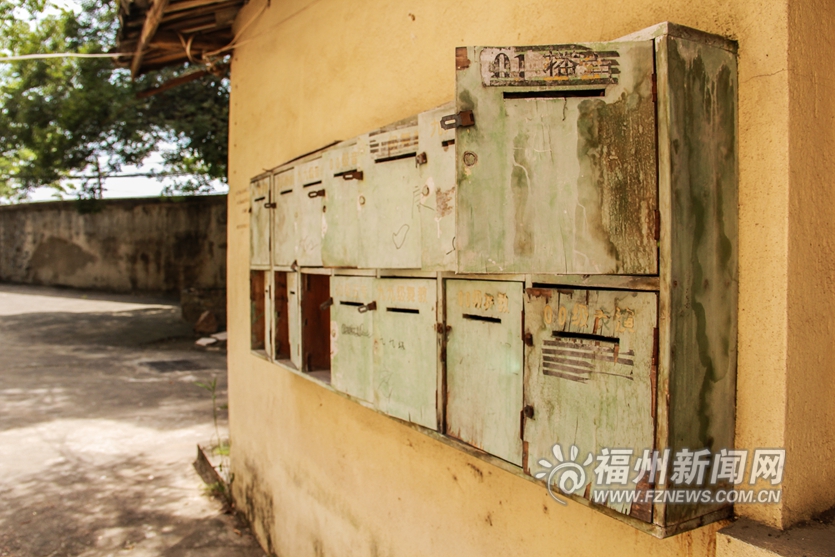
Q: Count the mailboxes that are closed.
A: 11